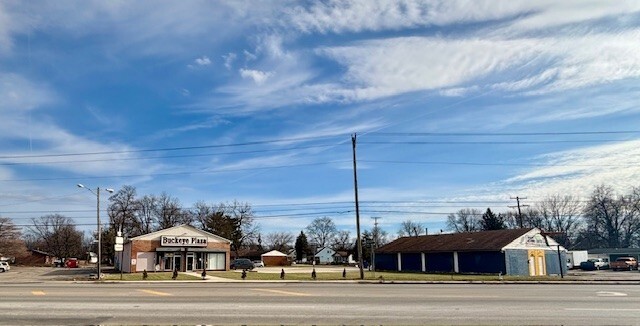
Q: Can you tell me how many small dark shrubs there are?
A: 7